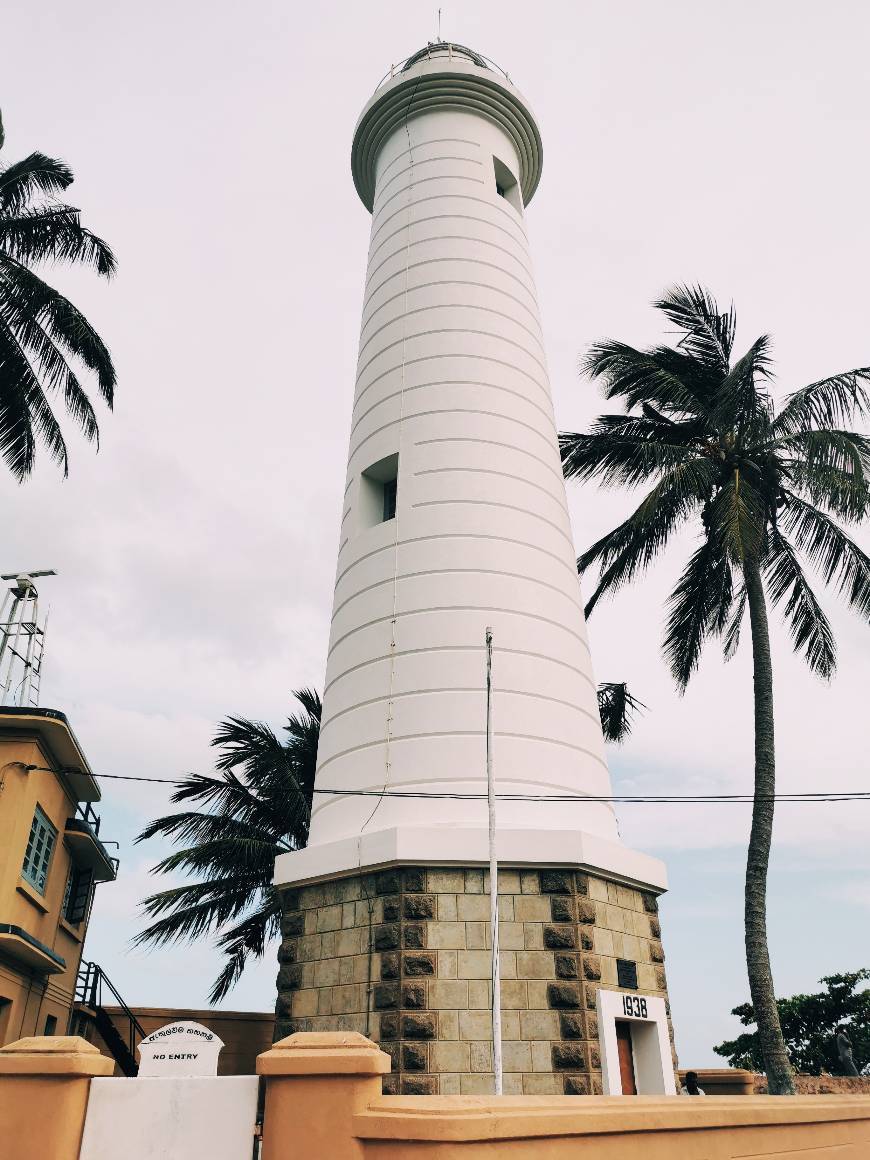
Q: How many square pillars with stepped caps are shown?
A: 2